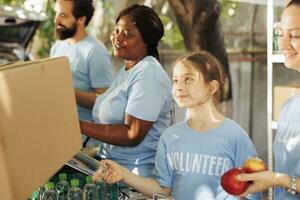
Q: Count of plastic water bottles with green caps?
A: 4